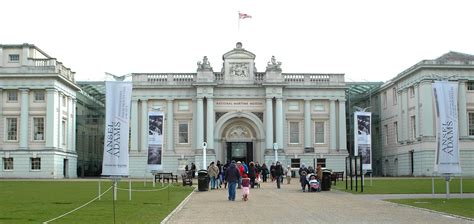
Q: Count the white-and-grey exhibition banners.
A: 4